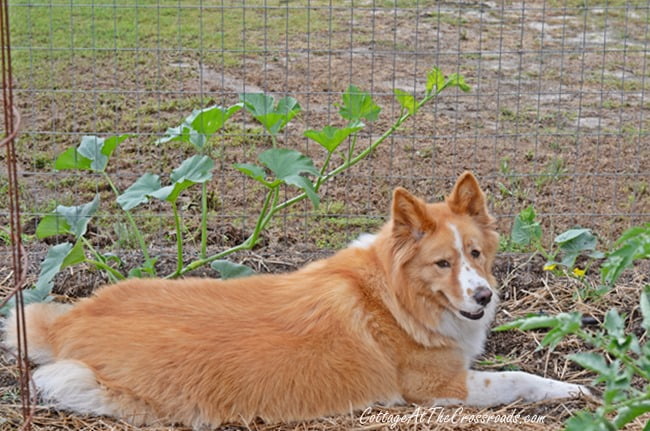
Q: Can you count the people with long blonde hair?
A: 0